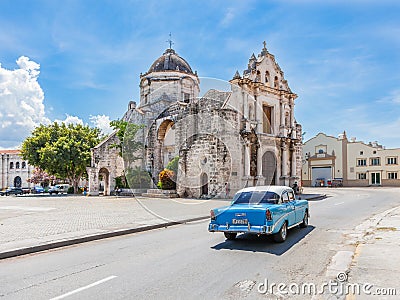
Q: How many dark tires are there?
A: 3